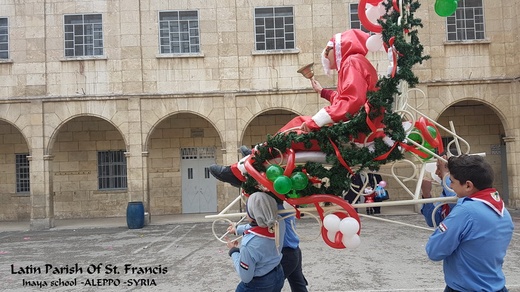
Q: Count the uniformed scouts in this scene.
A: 4